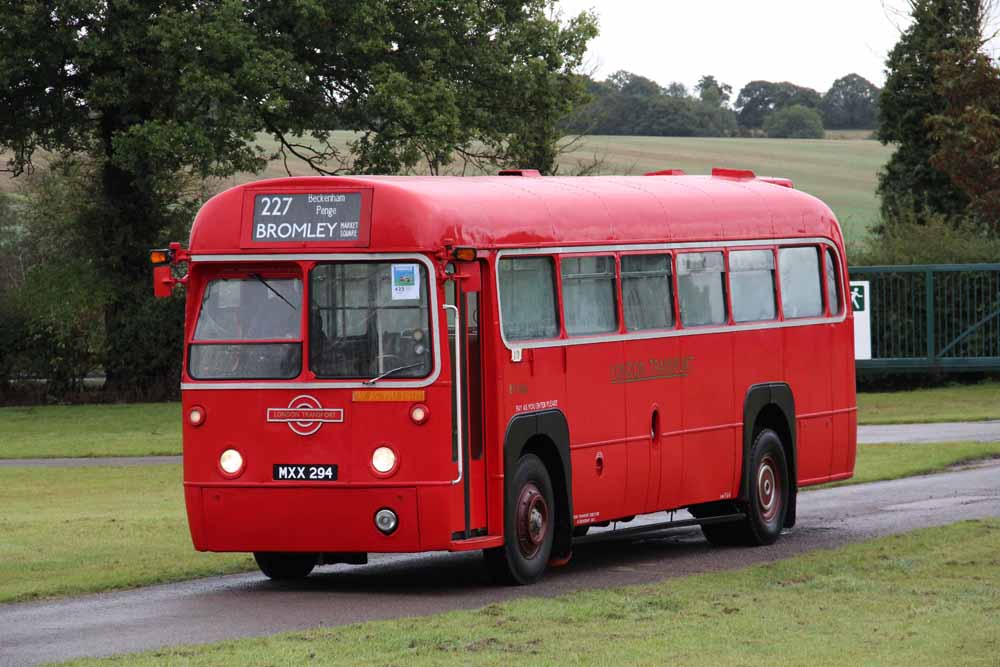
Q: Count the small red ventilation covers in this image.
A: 4